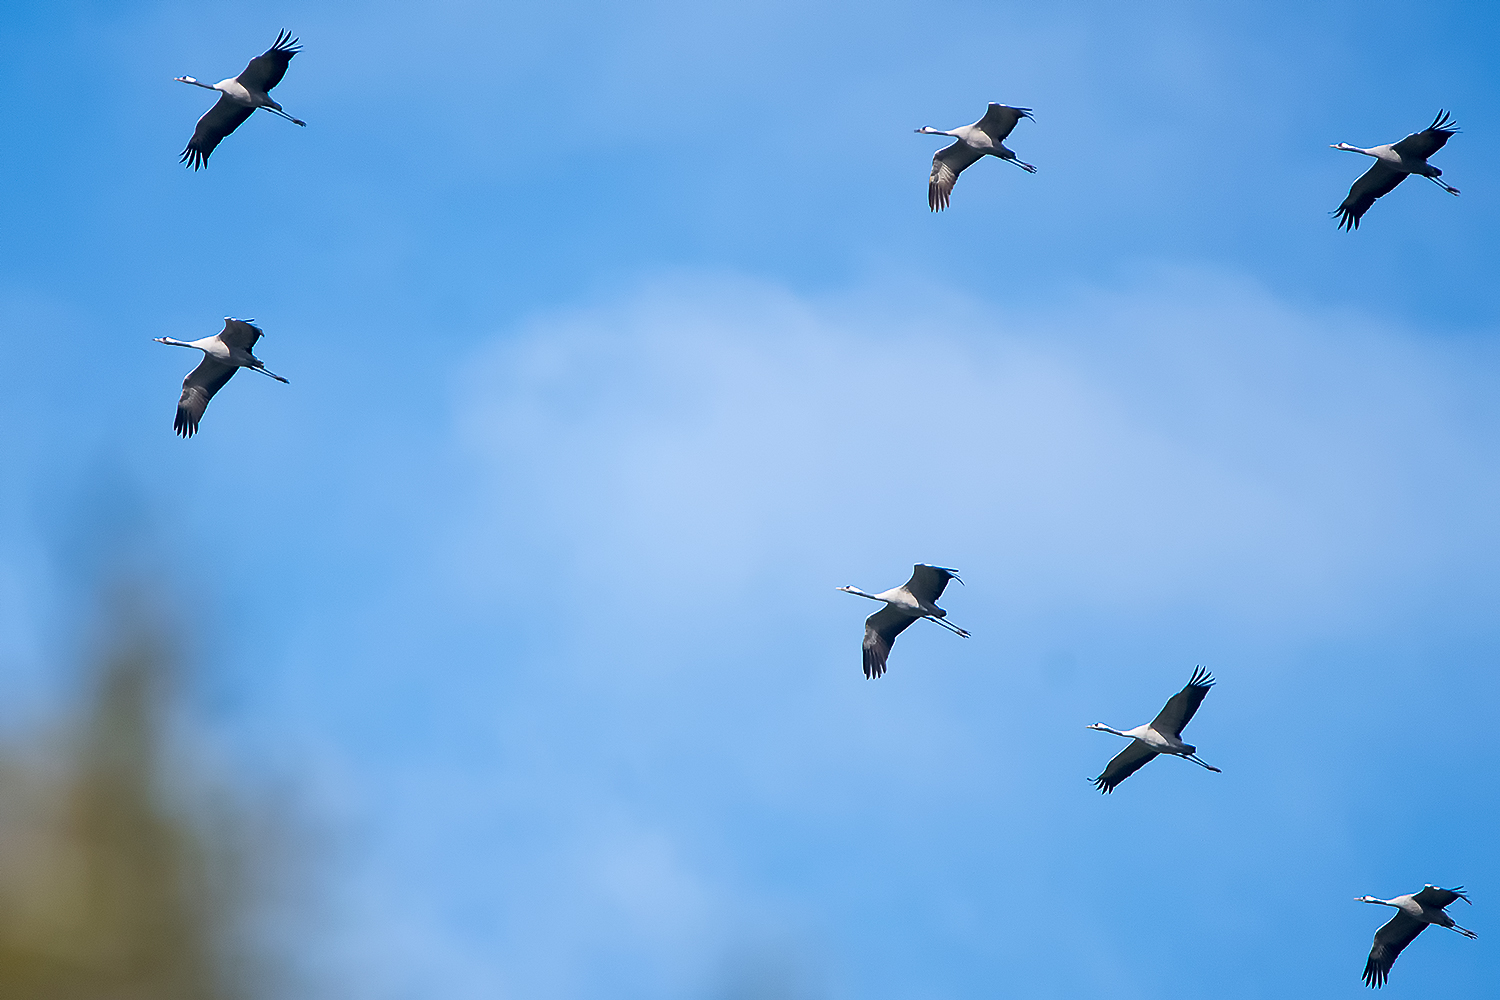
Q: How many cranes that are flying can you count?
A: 7